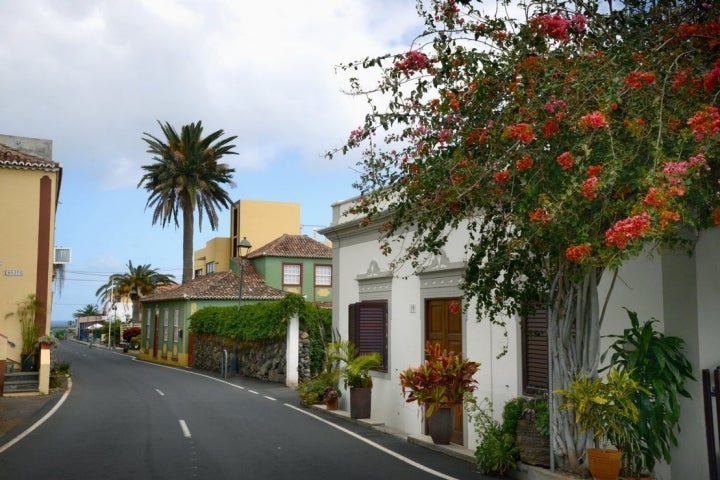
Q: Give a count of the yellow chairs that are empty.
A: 0